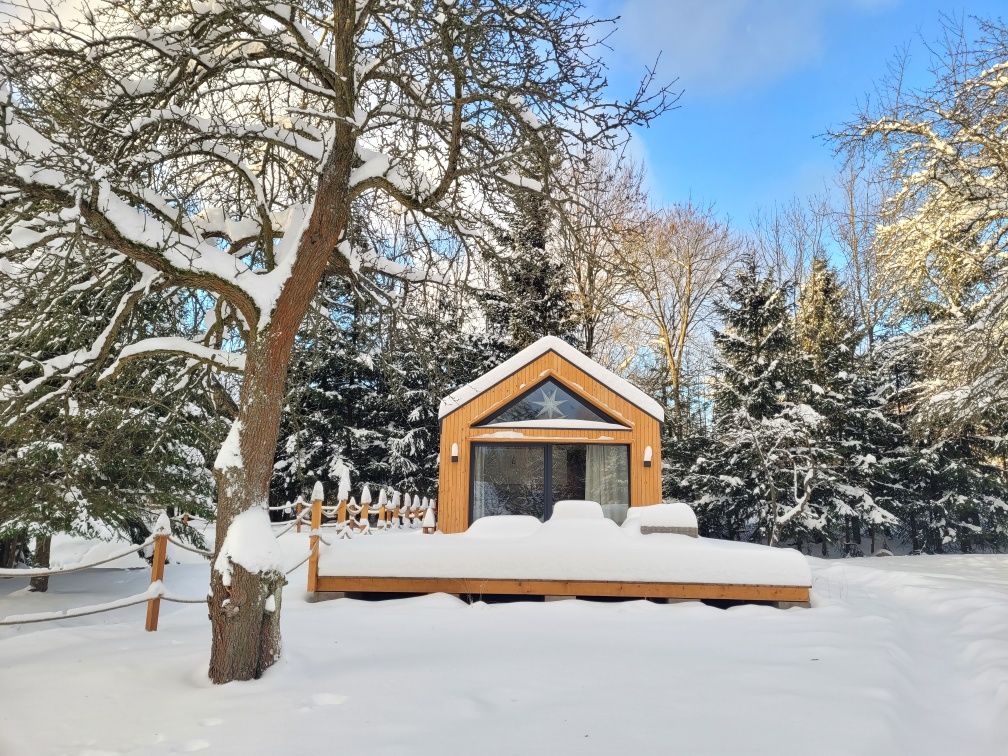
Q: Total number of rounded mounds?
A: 3